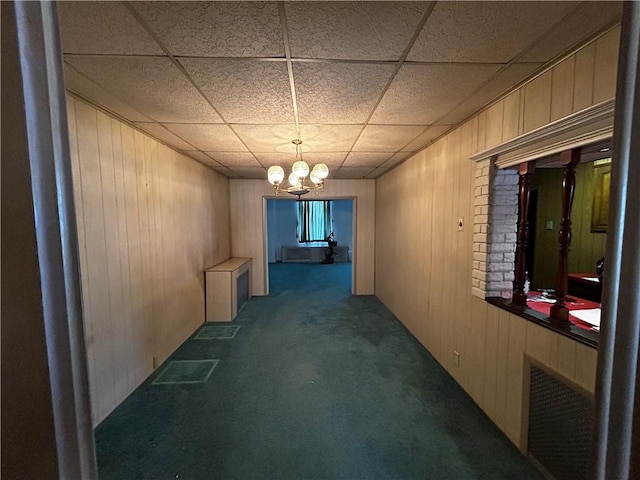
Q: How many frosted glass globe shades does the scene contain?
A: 5